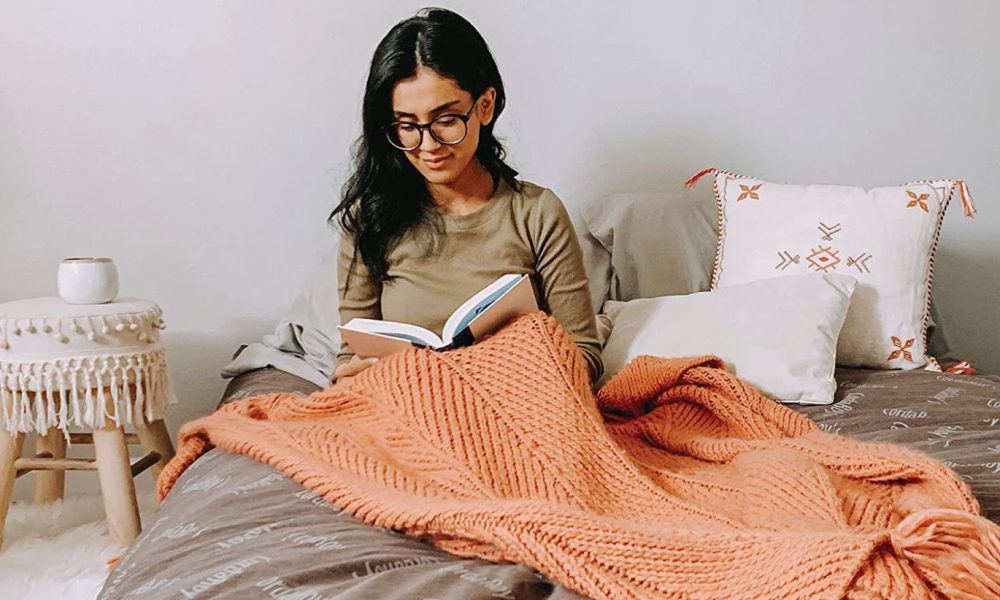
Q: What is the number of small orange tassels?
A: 3